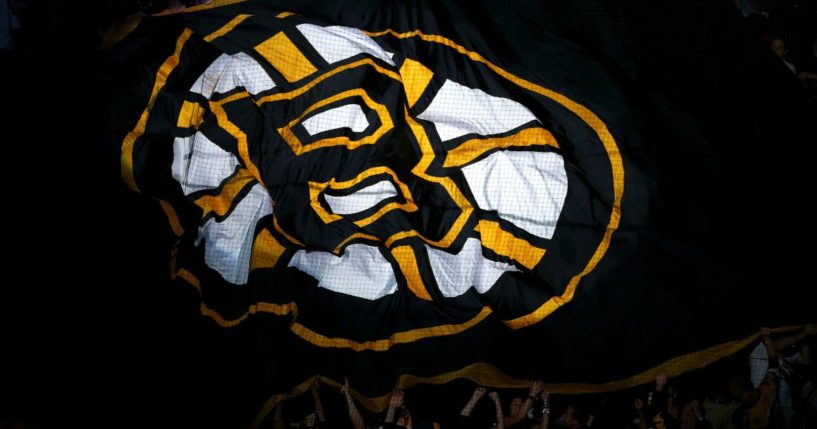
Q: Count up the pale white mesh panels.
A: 10